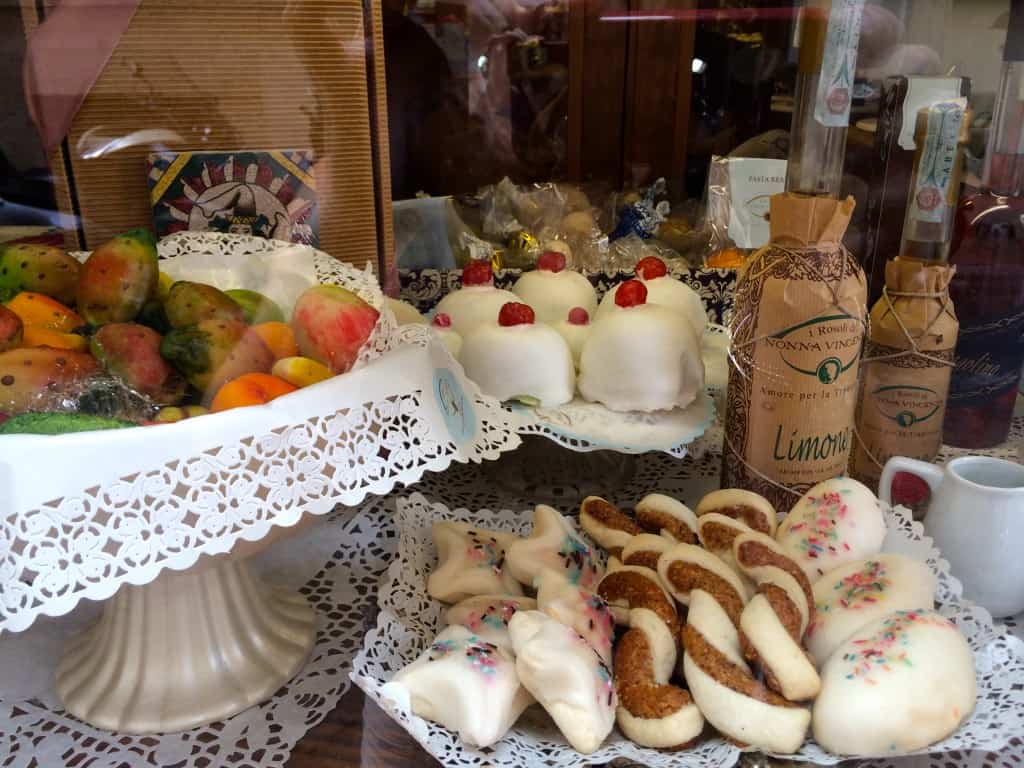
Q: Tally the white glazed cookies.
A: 9